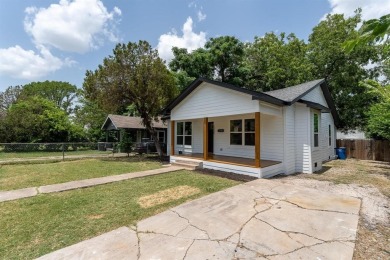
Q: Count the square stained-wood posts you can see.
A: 3